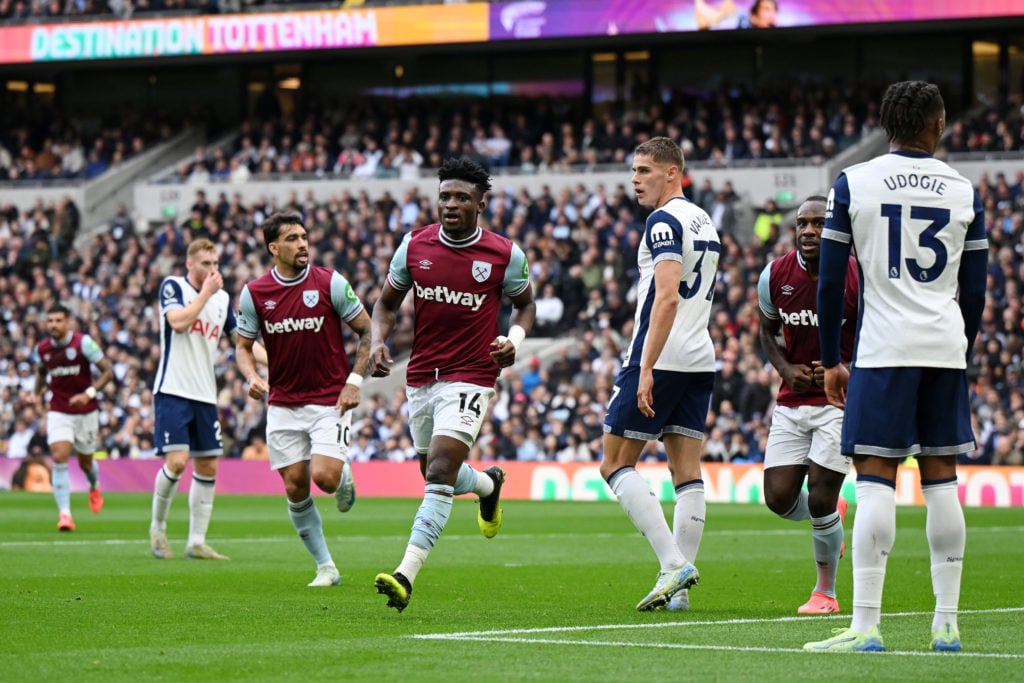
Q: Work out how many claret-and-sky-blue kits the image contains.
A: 4